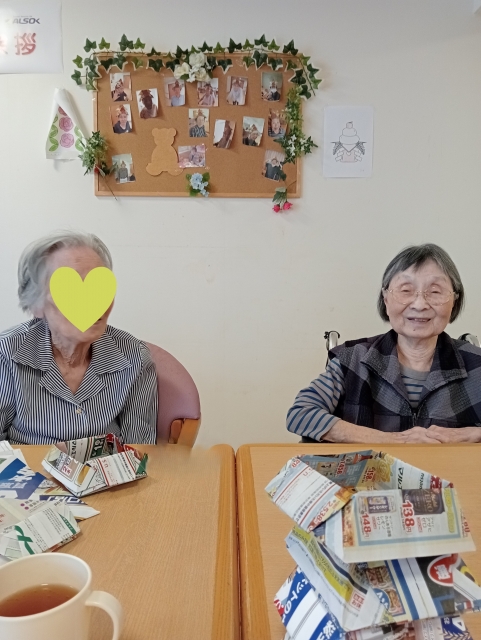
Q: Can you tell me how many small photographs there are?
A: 14